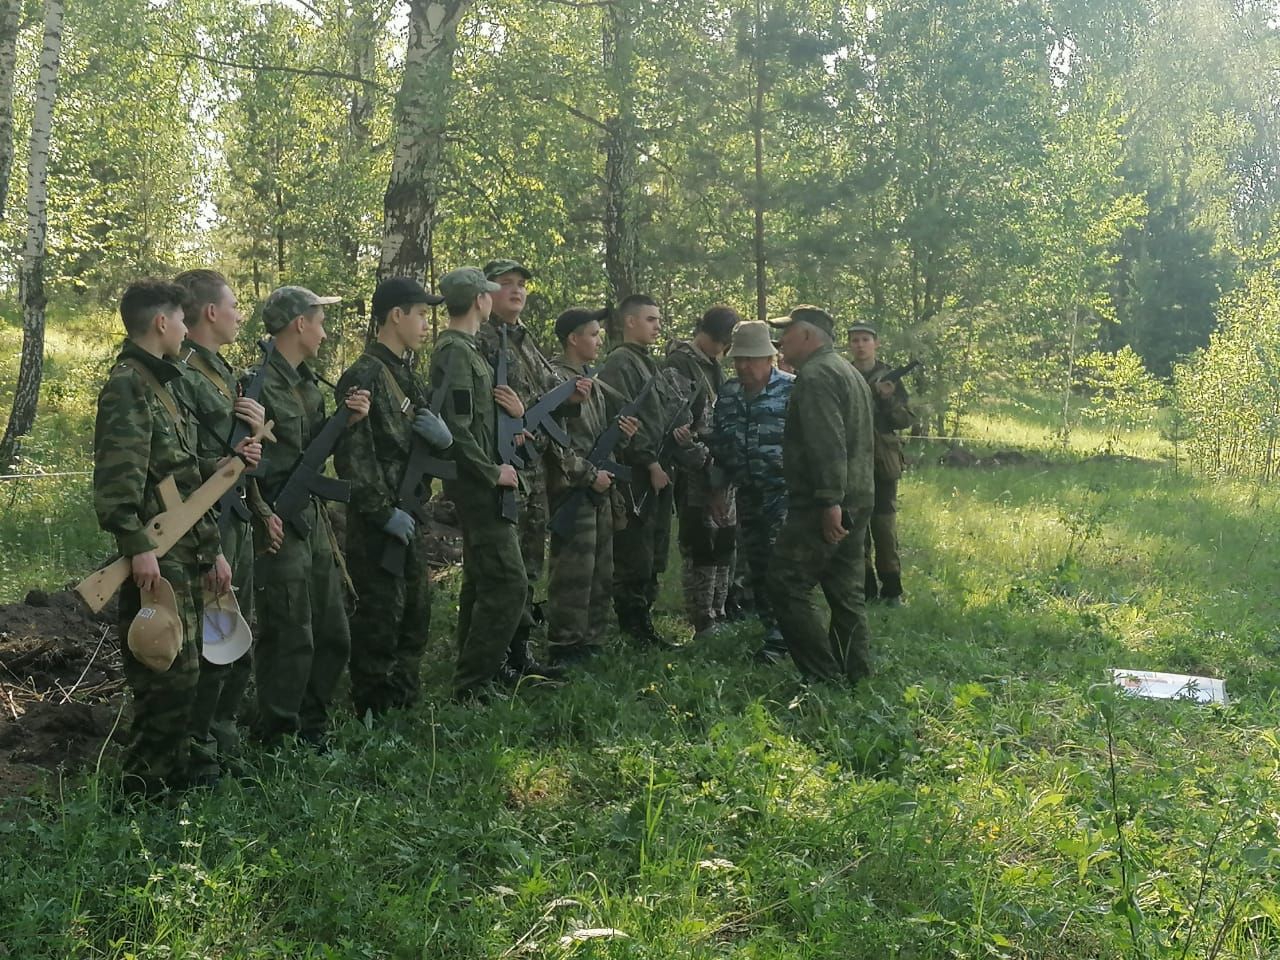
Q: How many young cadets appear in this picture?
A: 10